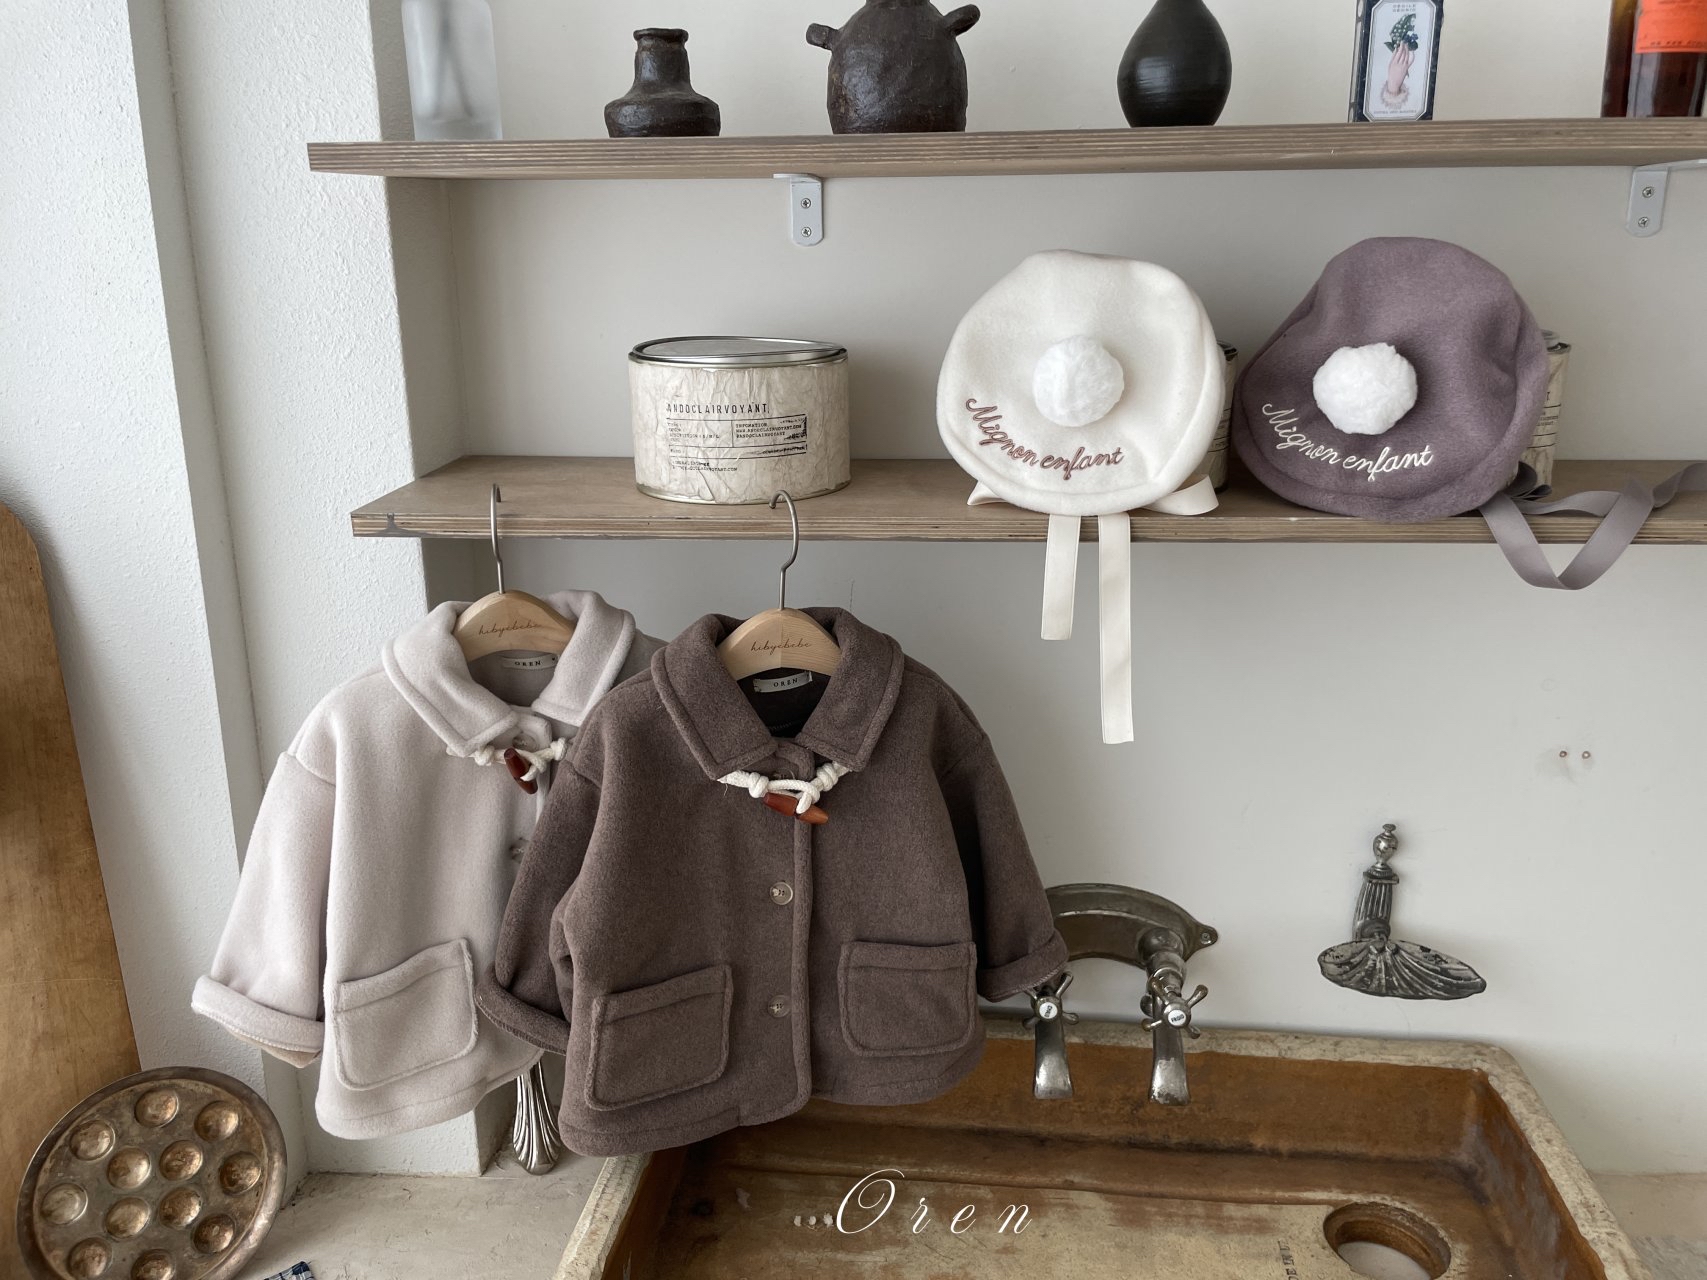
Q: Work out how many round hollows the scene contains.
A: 12